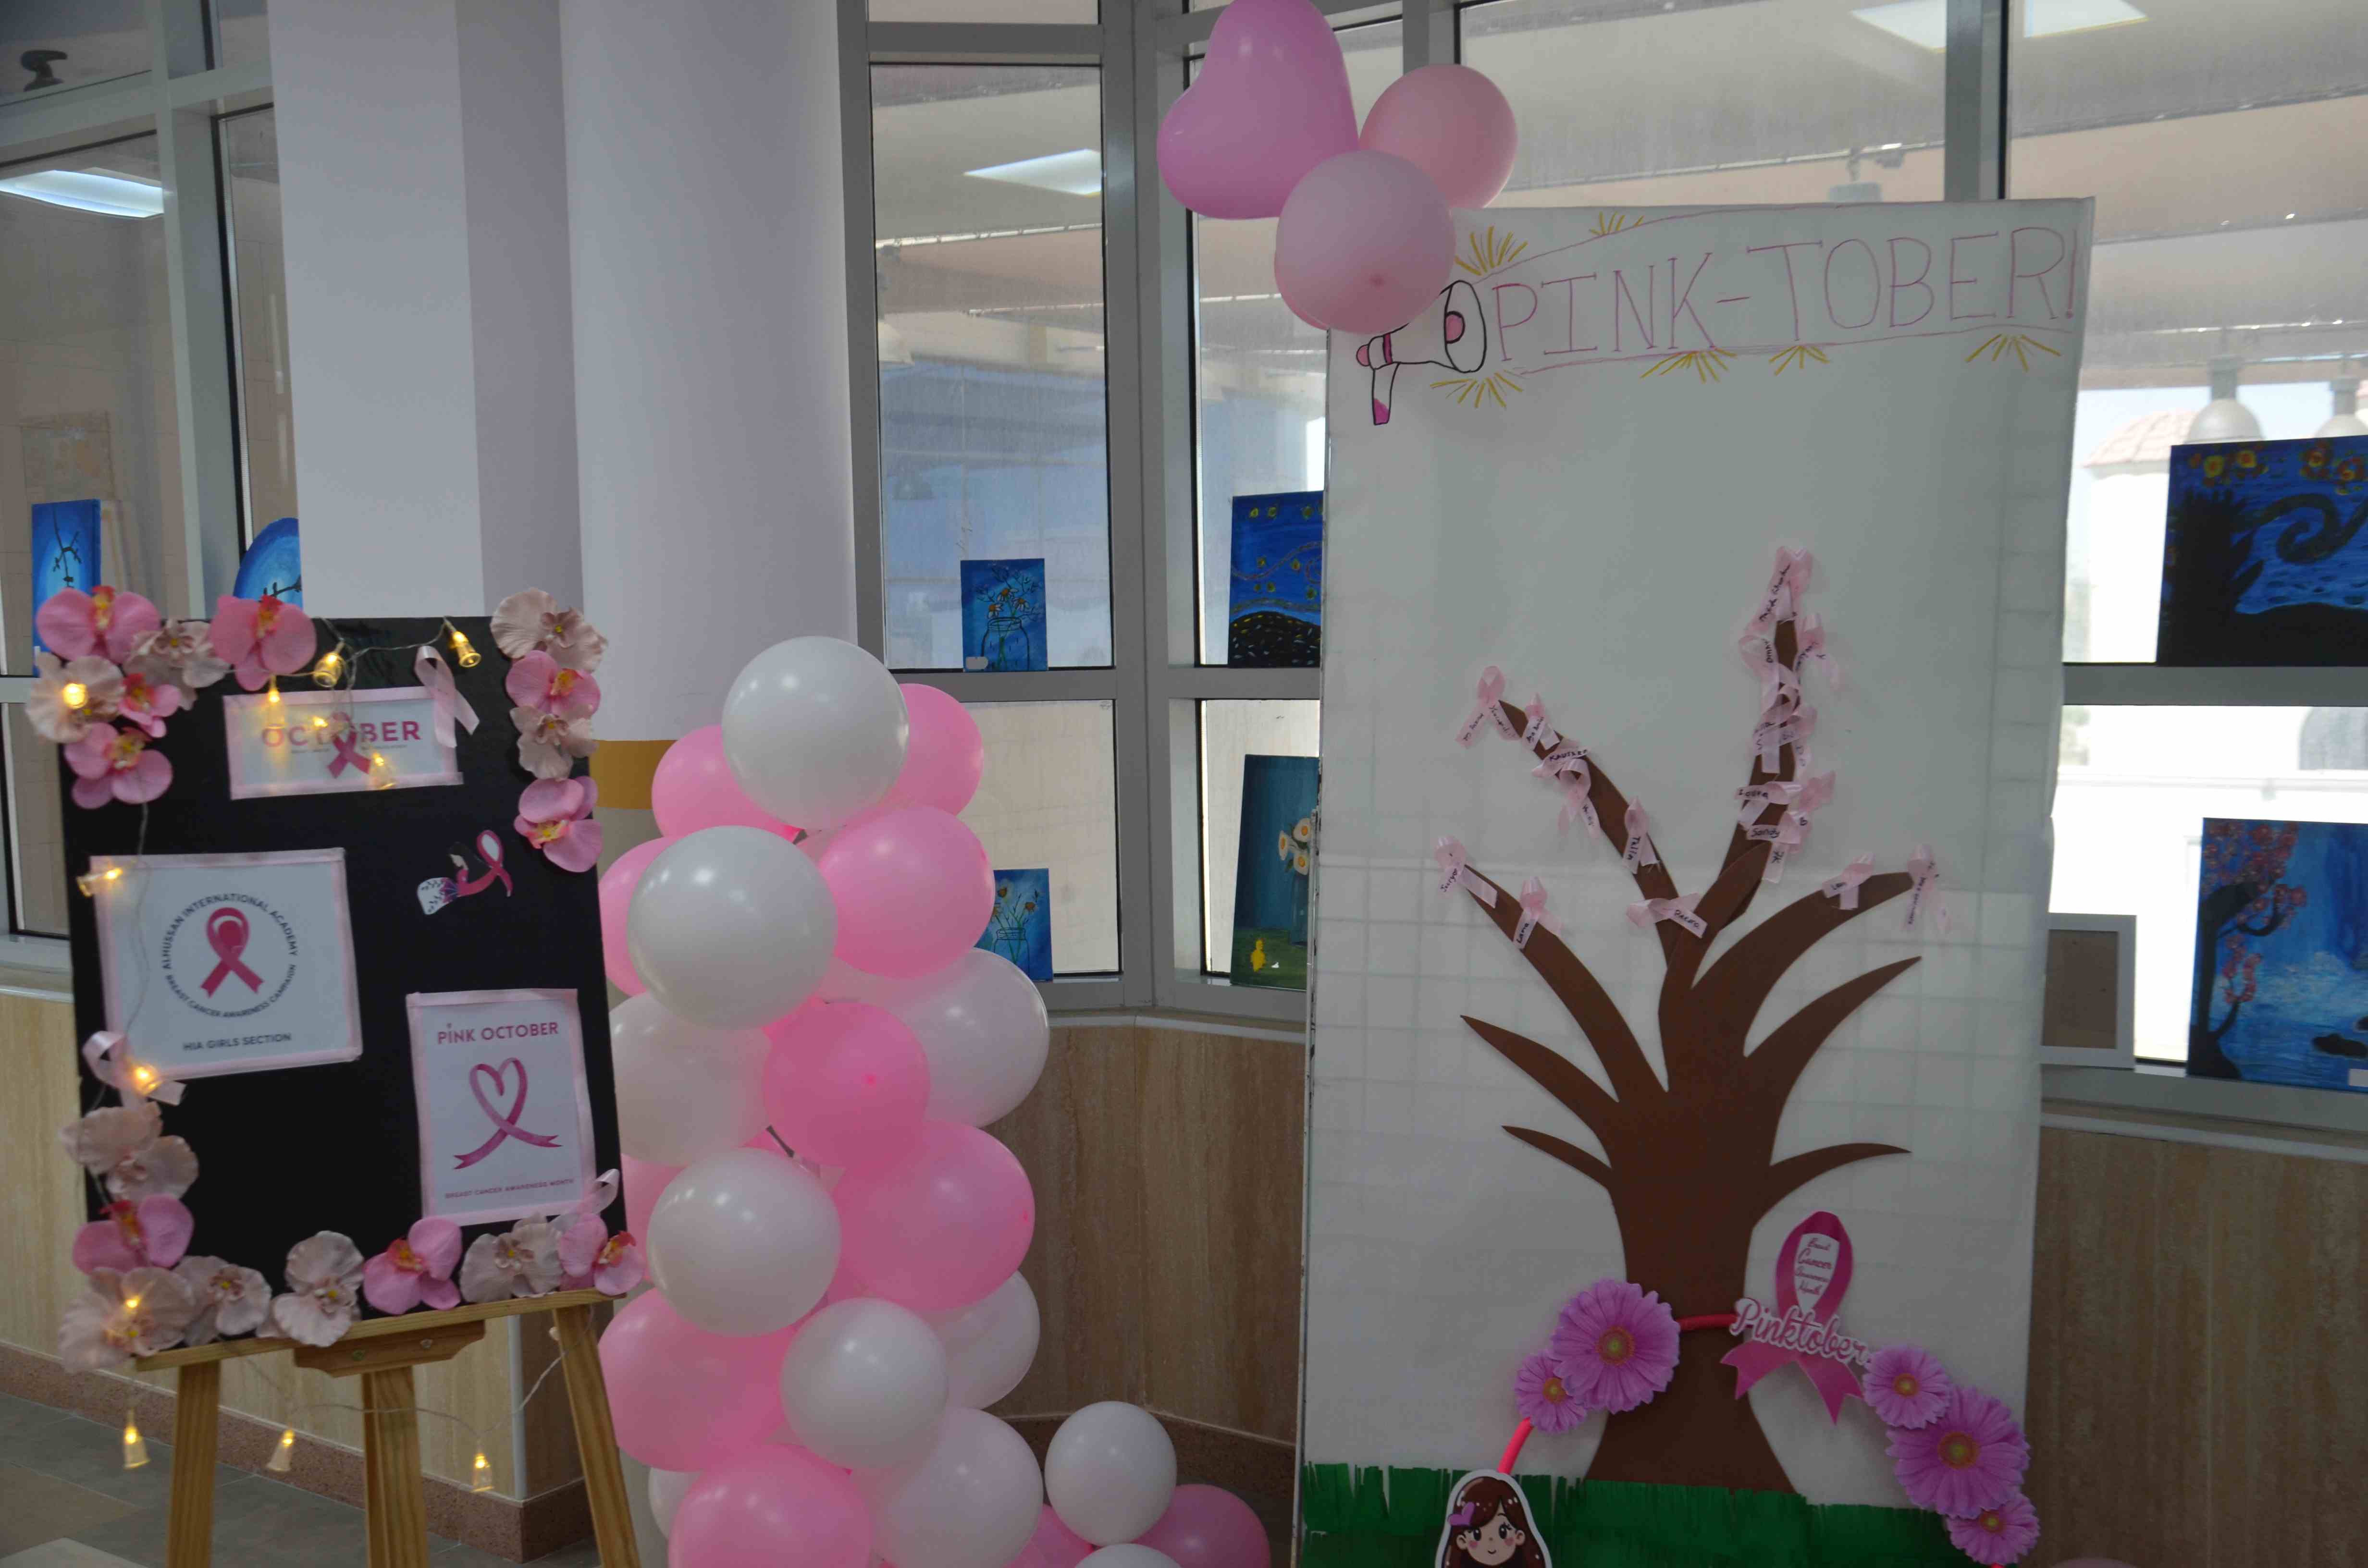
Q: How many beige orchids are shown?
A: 9